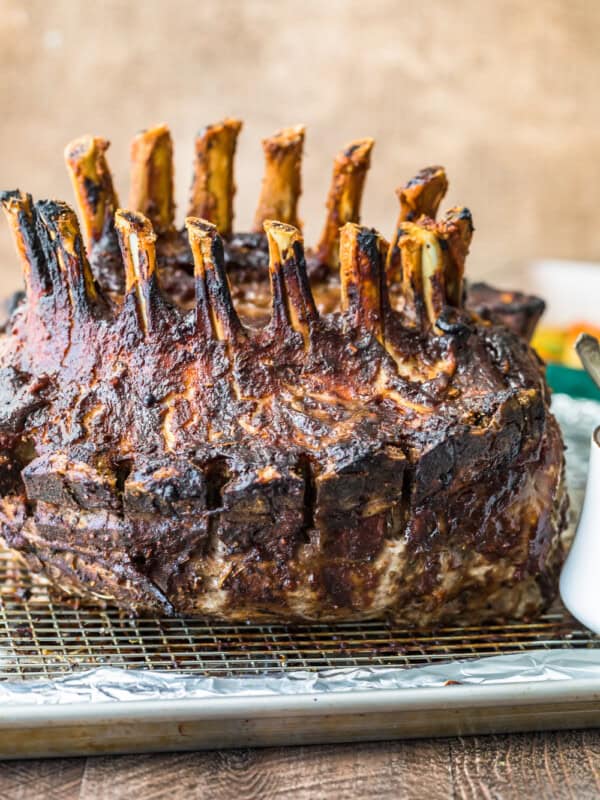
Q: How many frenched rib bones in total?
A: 14